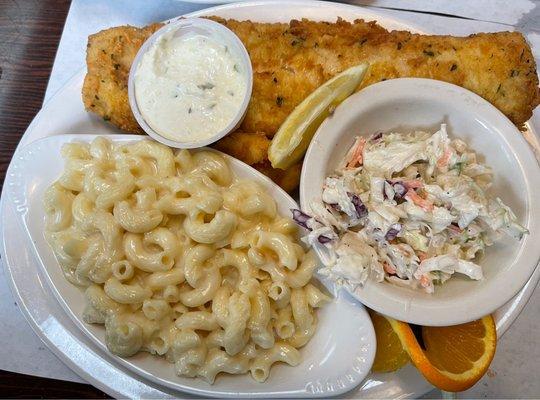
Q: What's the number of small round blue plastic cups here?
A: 0